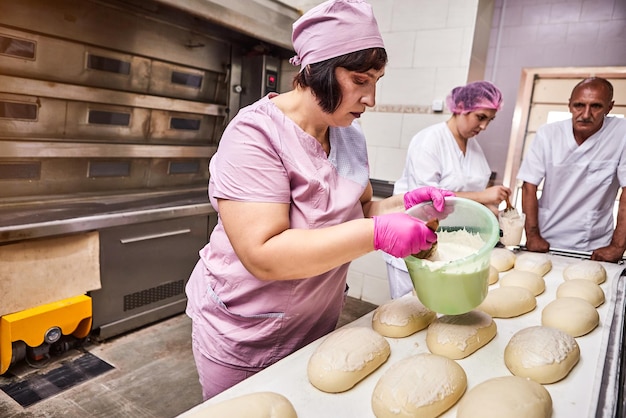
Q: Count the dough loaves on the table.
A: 15